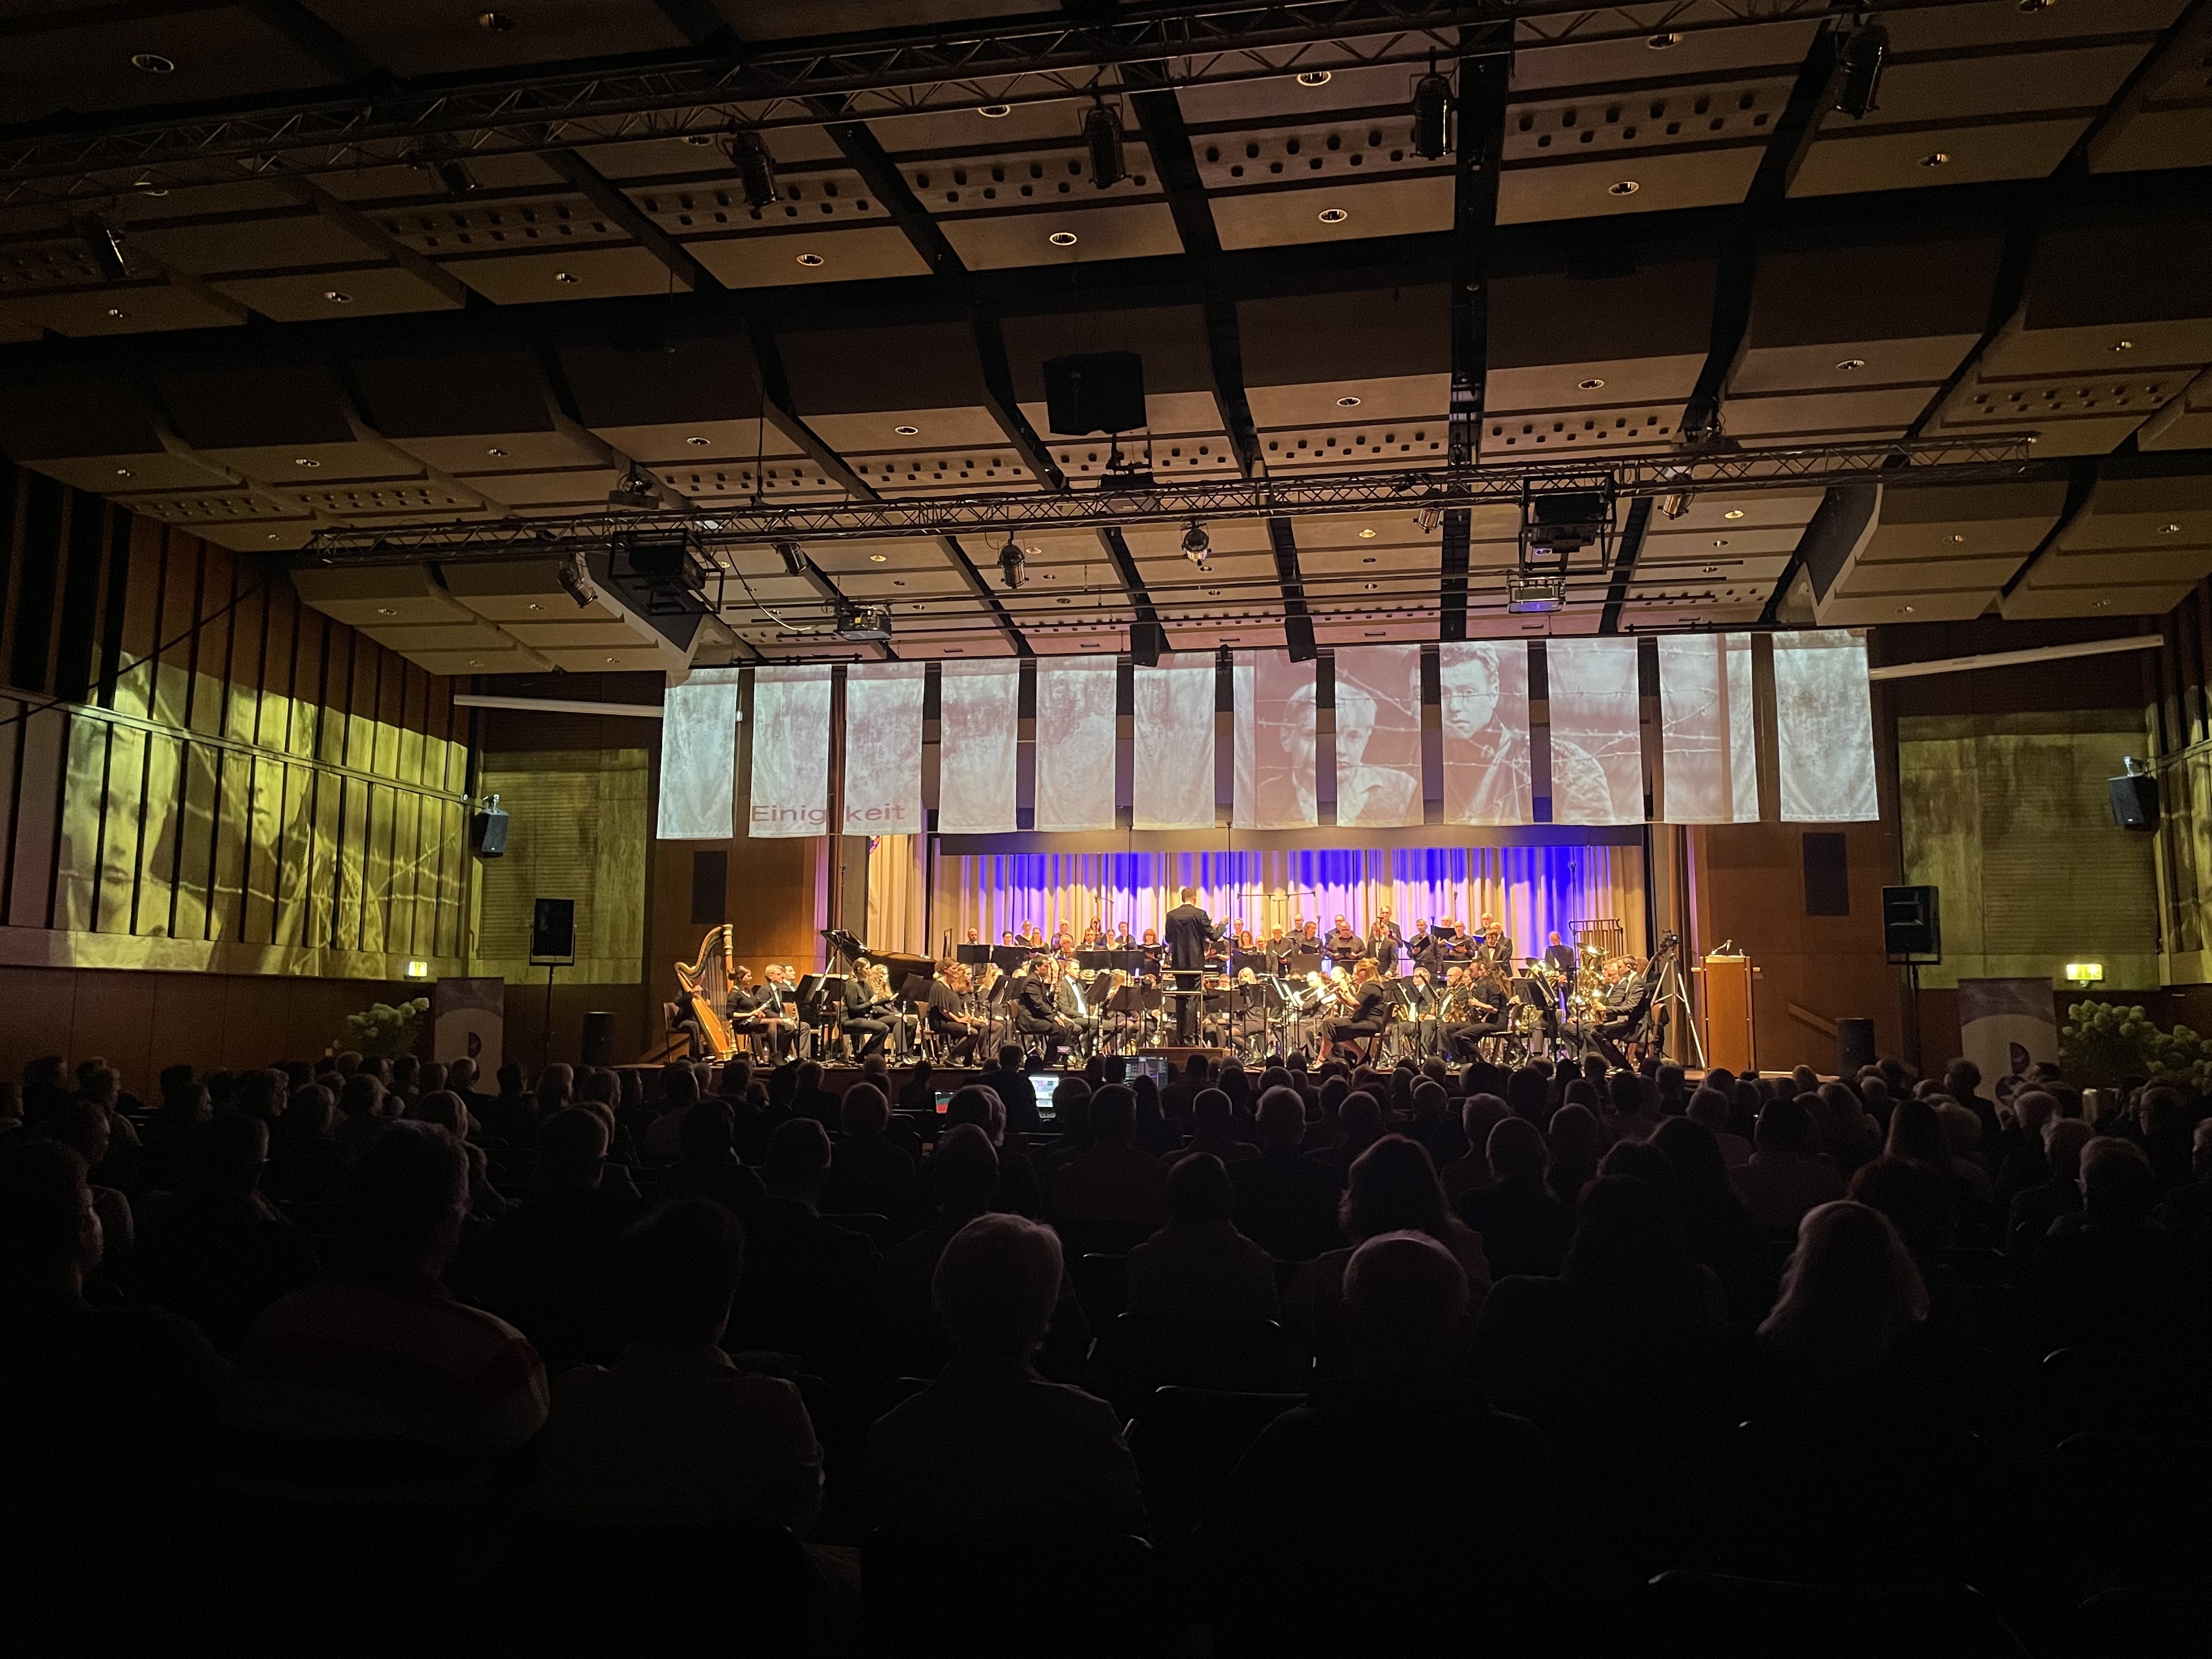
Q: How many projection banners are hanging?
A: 12